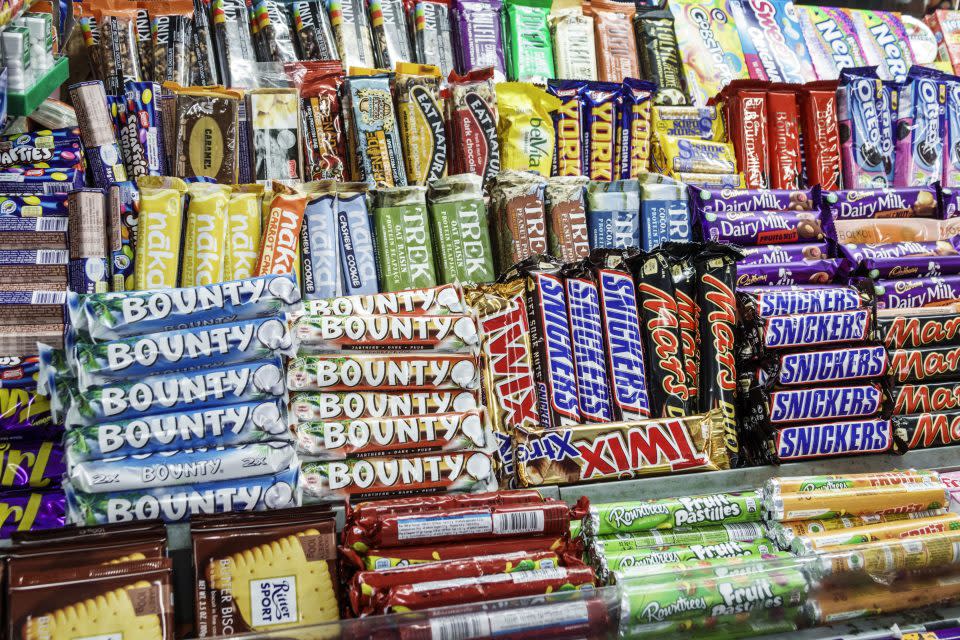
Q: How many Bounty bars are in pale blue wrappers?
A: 6